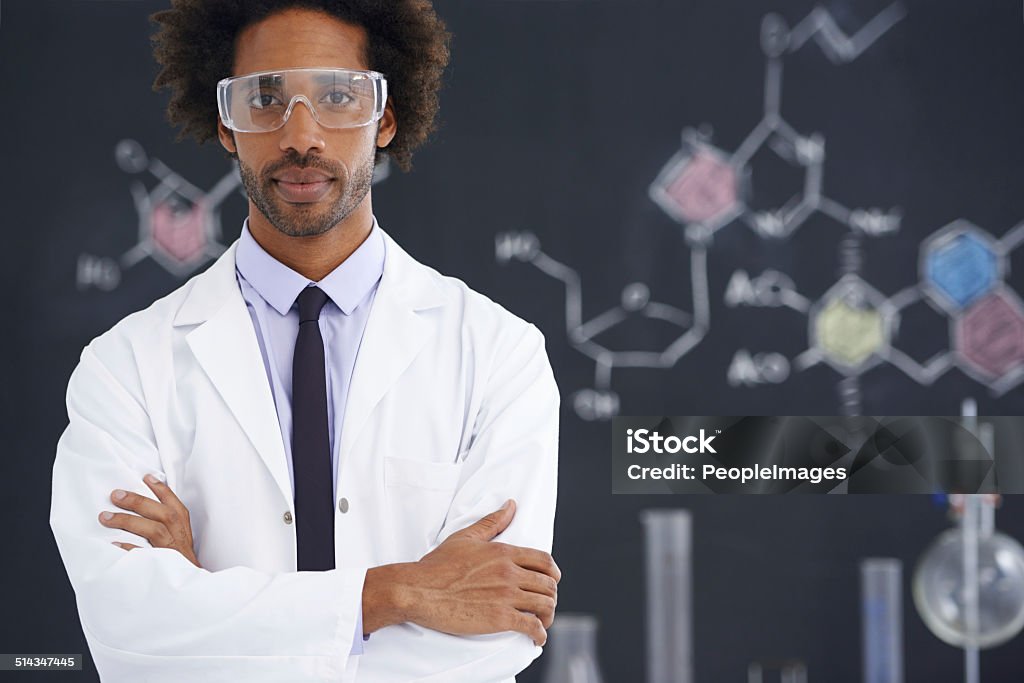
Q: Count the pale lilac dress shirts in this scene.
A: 1